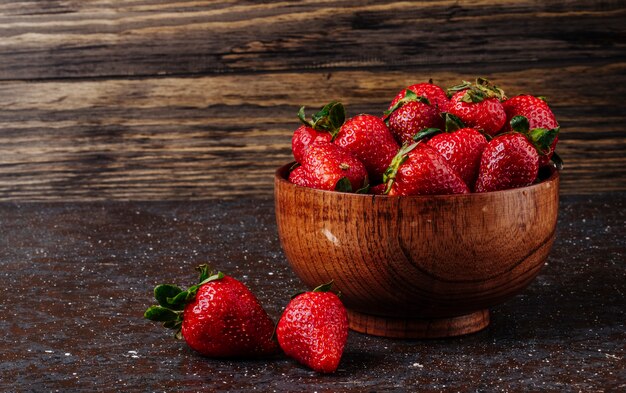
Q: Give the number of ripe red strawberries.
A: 13